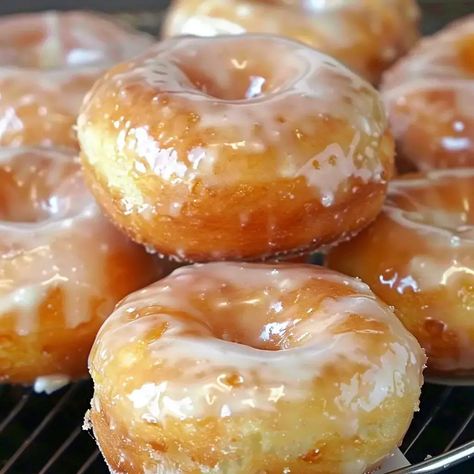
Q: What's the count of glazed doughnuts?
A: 7